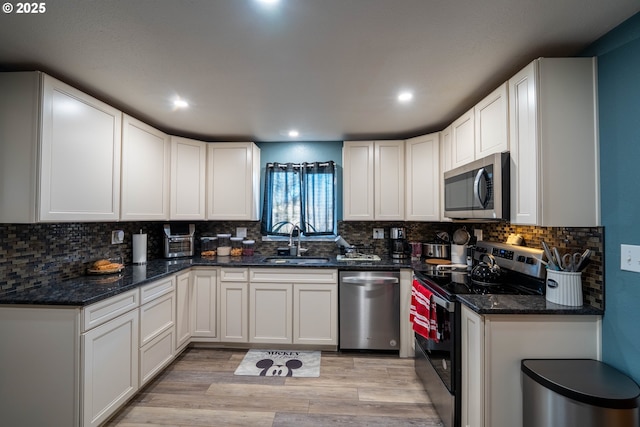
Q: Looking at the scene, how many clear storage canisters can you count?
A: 4